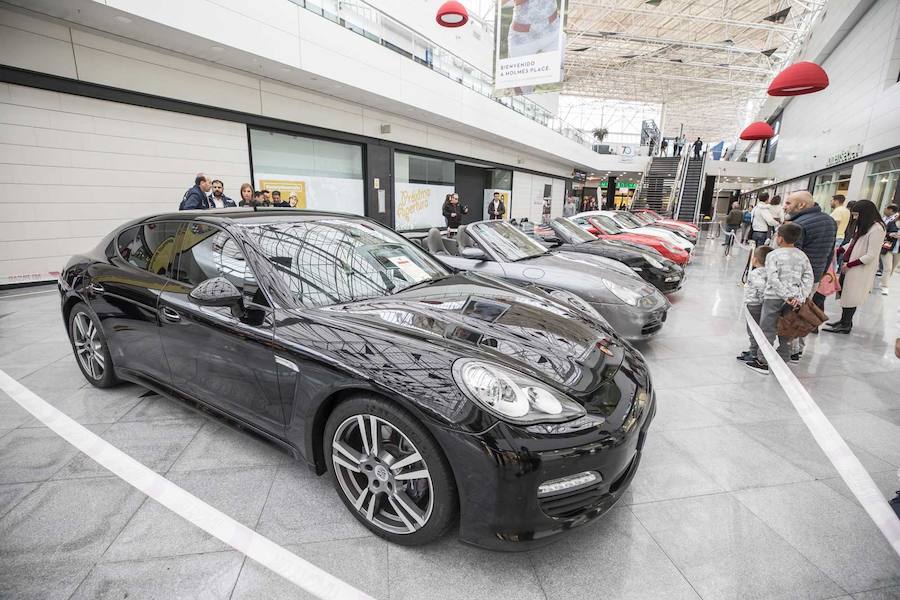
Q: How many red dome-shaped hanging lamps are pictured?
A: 3